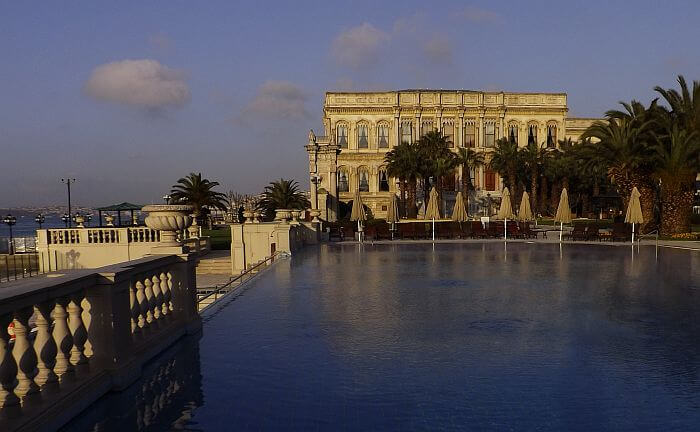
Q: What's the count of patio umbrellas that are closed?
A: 8